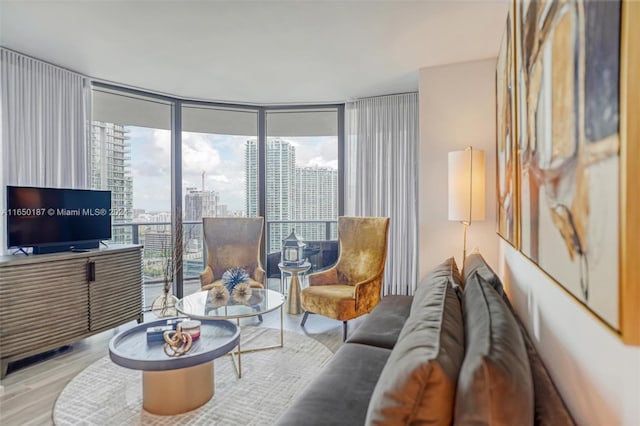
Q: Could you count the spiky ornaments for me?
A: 3